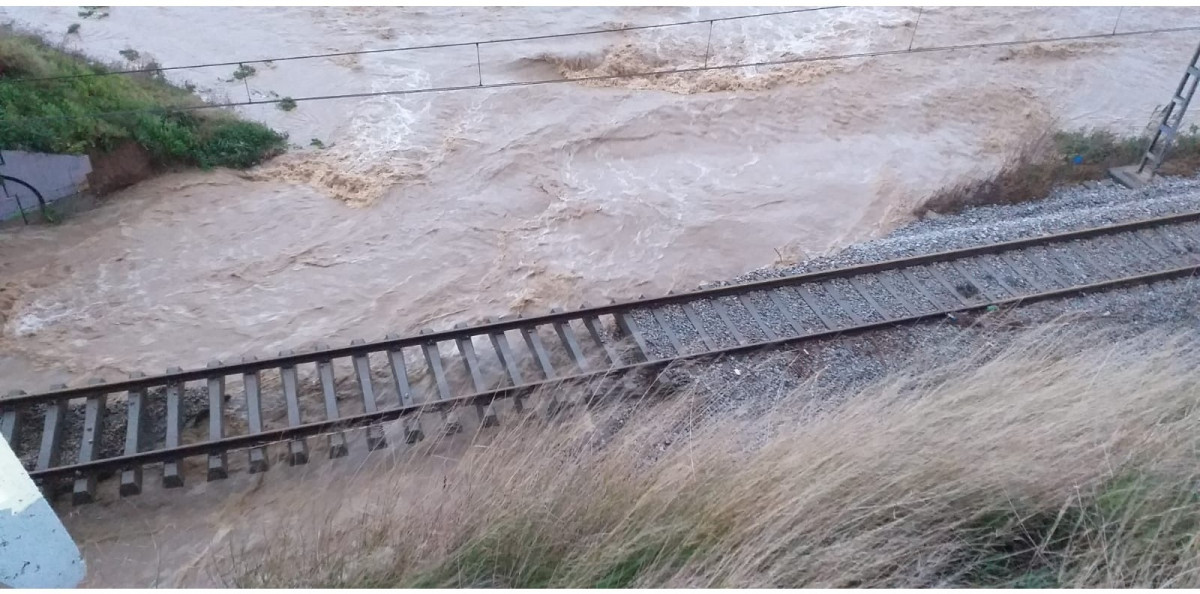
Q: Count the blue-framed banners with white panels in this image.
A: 0